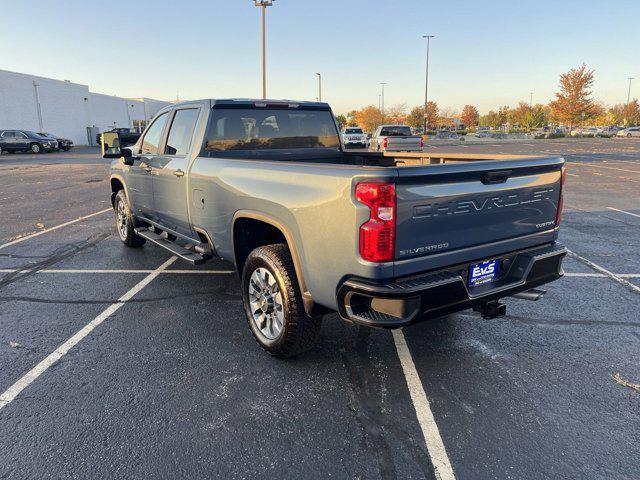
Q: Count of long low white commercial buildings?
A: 1